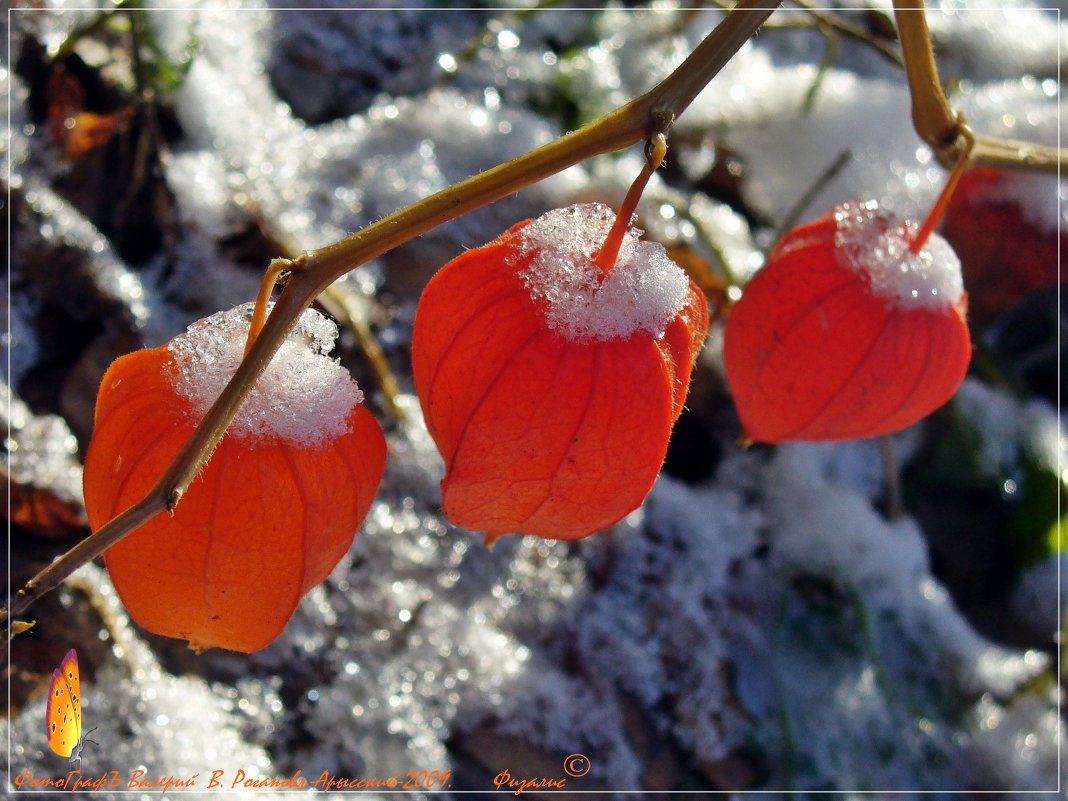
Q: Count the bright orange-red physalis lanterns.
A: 3